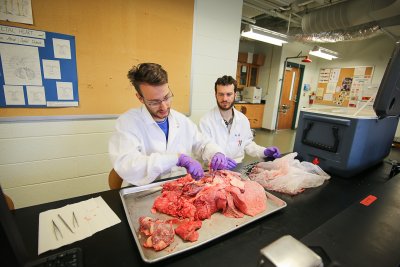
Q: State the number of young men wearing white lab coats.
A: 2